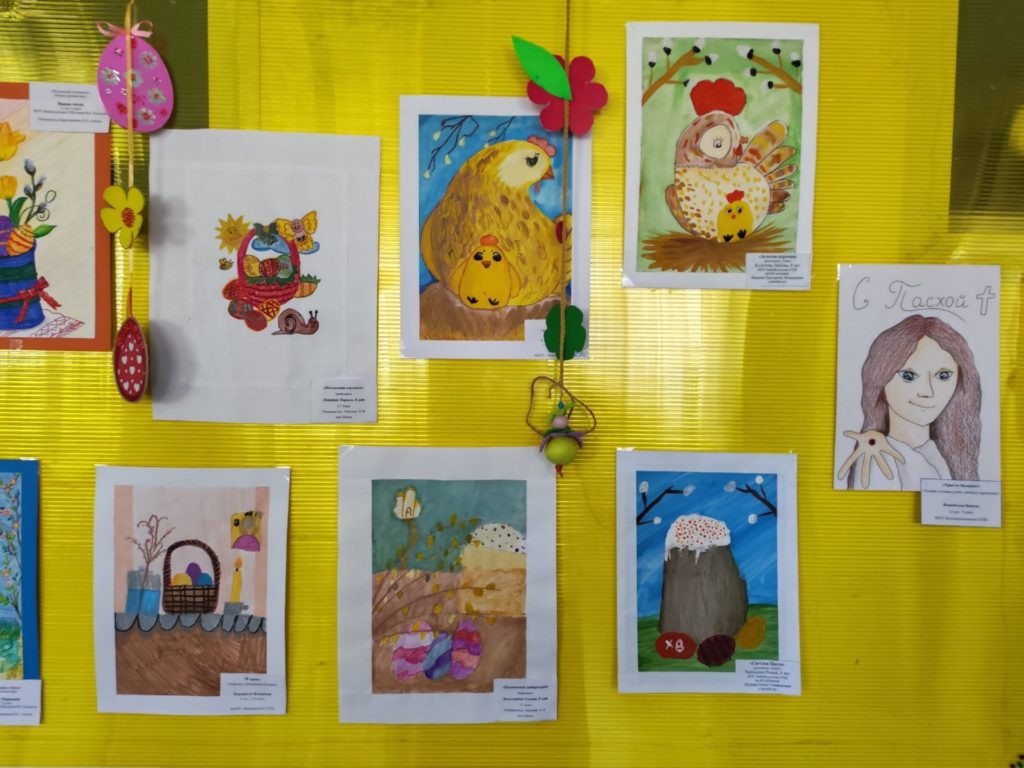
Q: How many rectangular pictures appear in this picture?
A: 9